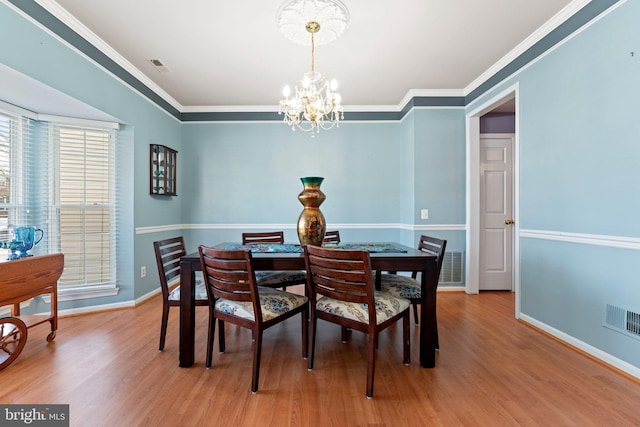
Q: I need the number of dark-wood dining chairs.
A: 6